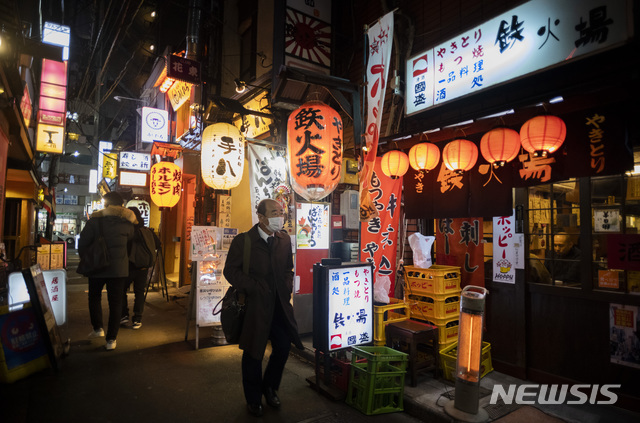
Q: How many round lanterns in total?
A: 5